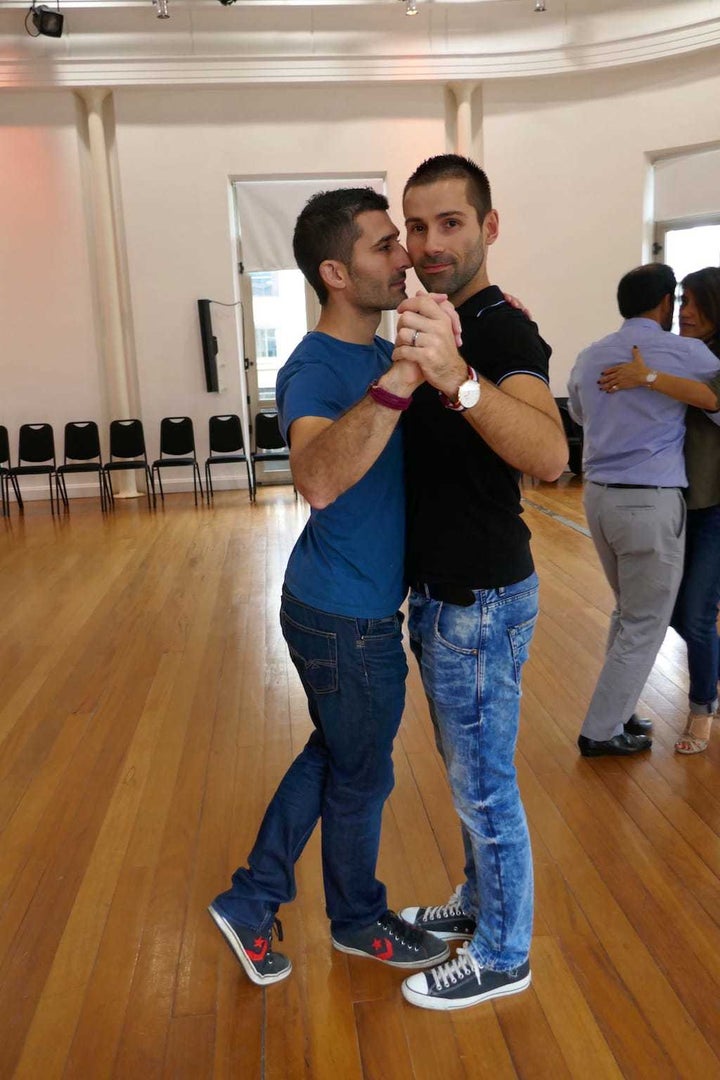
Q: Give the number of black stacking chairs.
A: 7